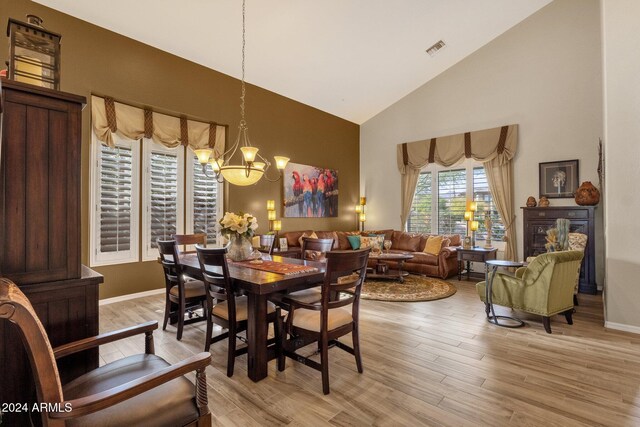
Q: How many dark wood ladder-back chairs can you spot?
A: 6